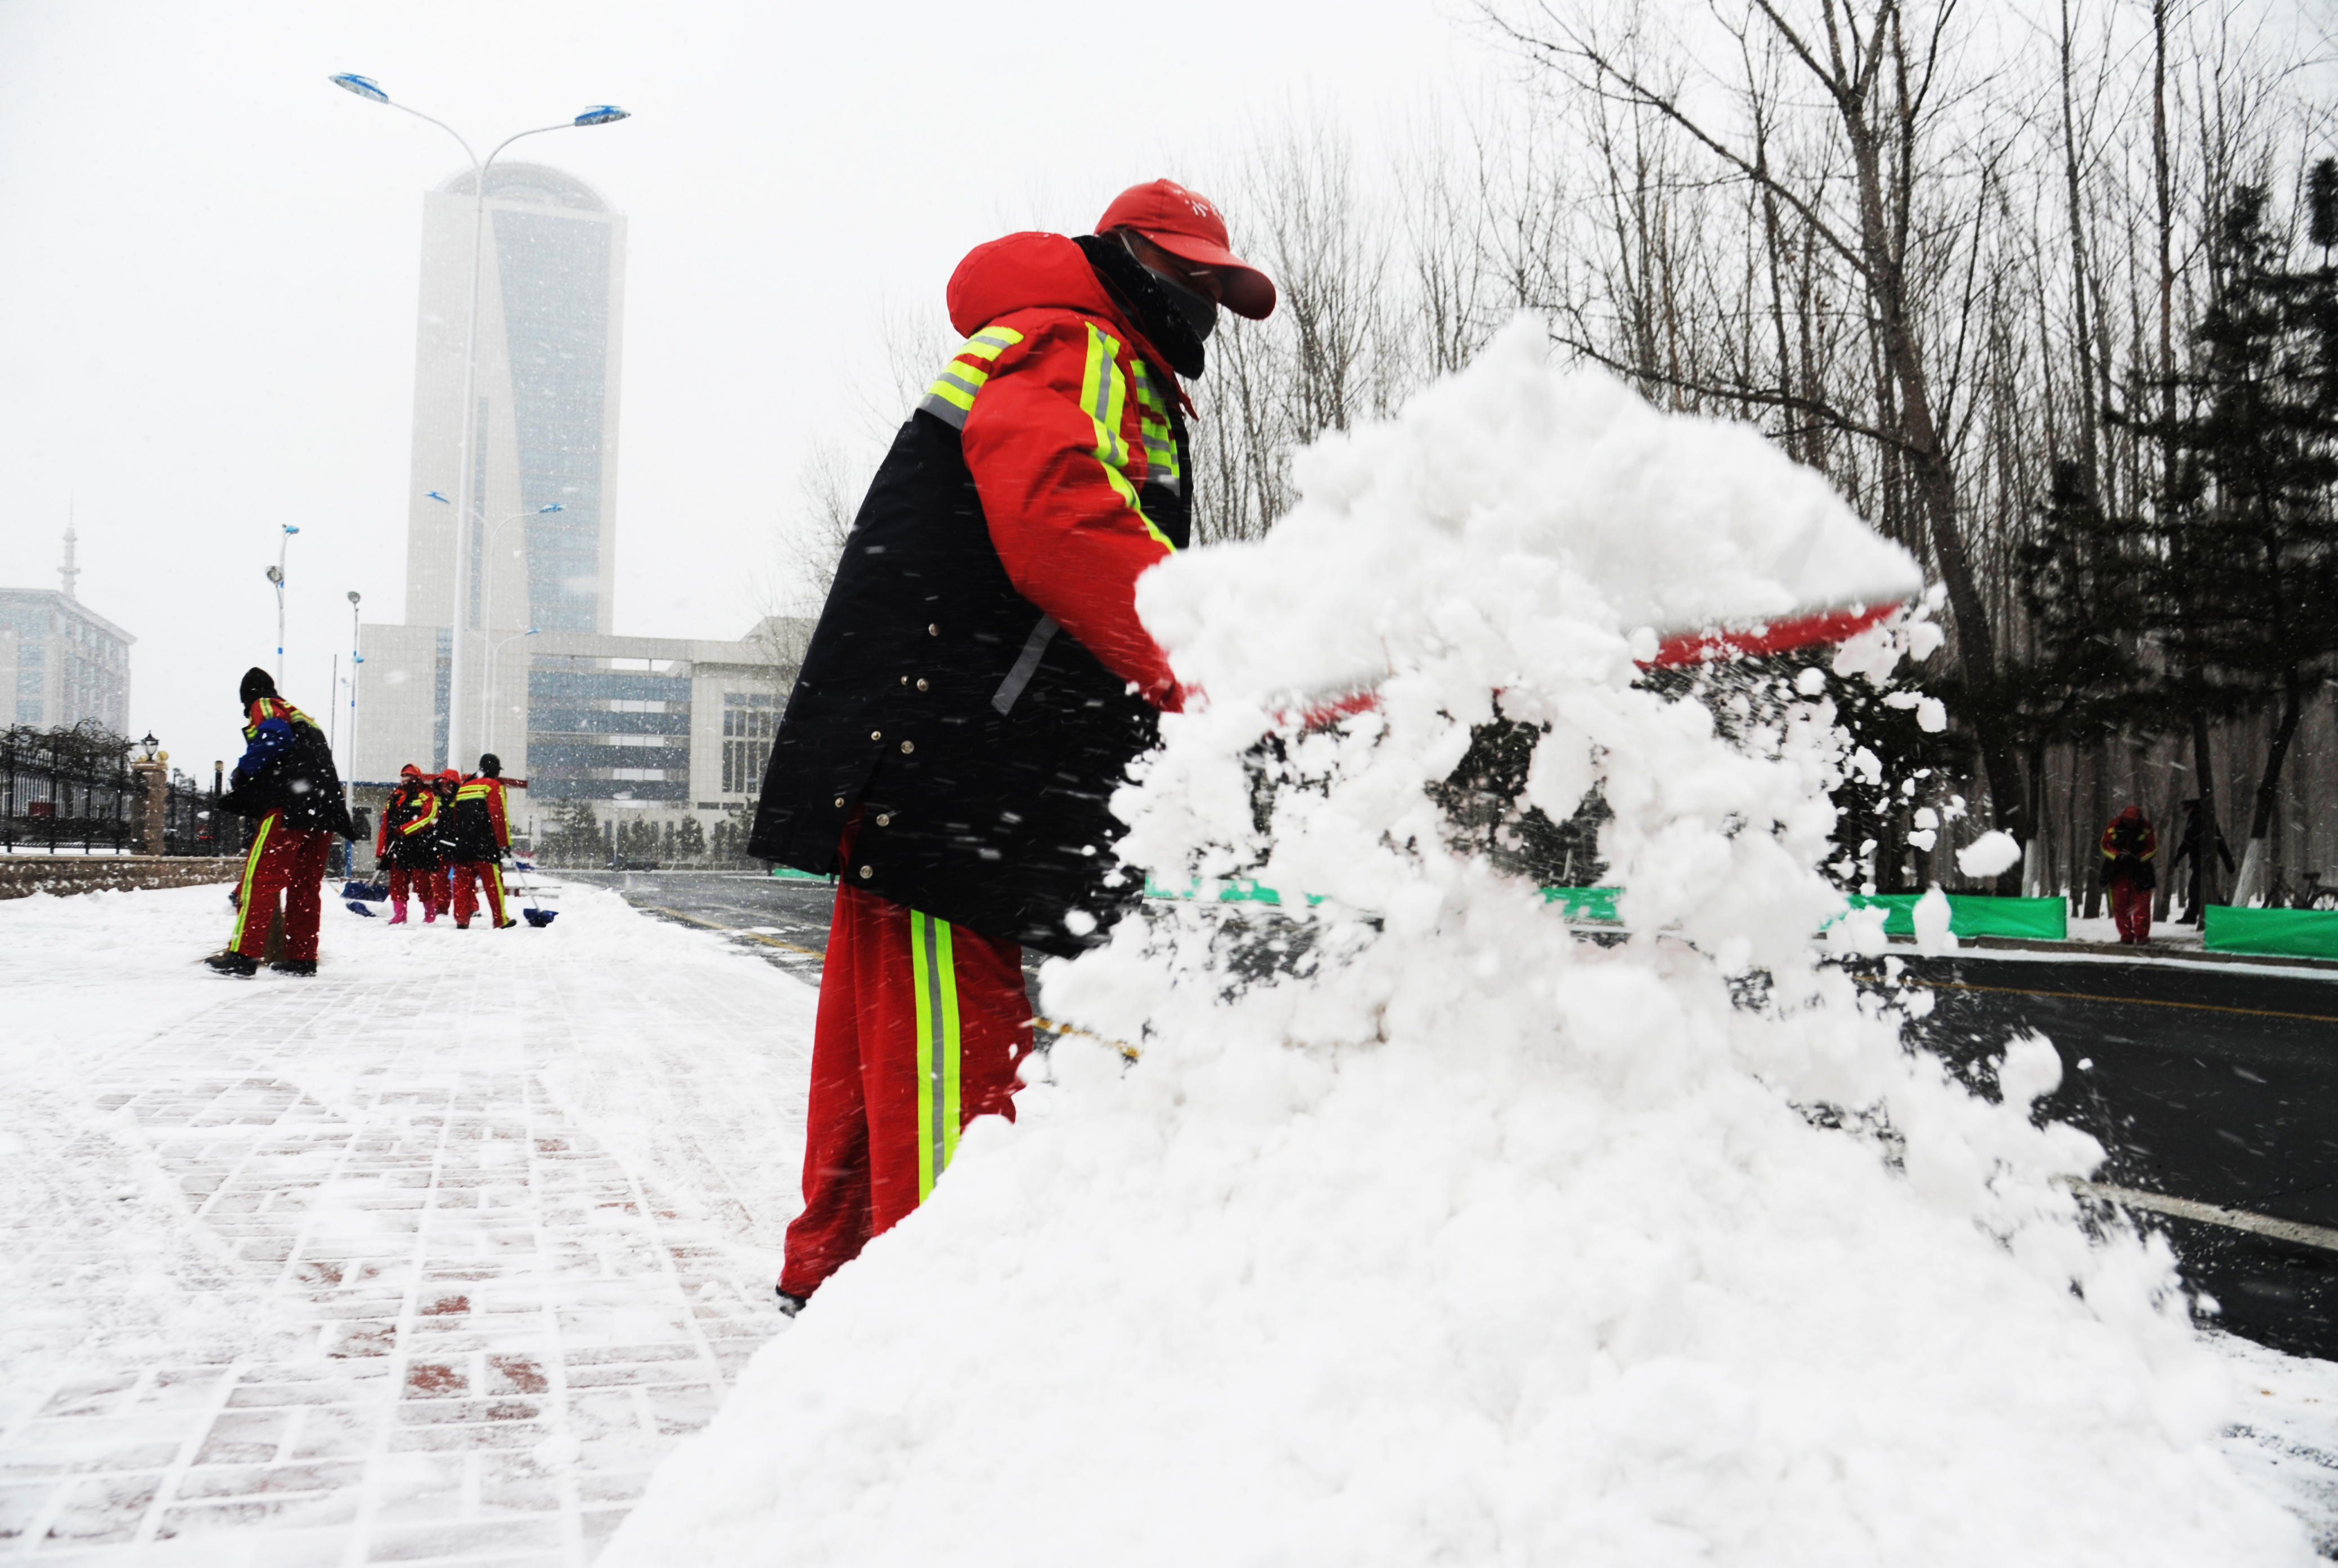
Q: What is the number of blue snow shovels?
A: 3